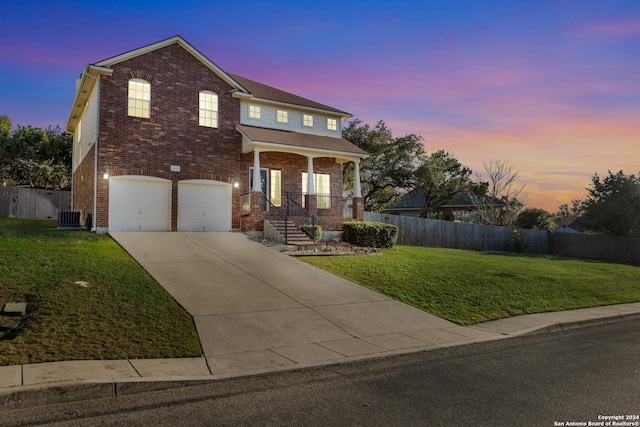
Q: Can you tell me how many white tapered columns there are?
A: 3